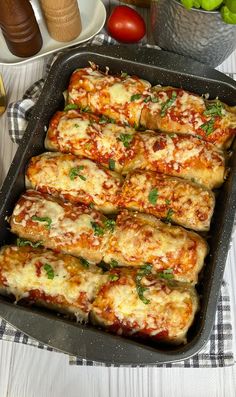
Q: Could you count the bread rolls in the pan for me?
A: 10